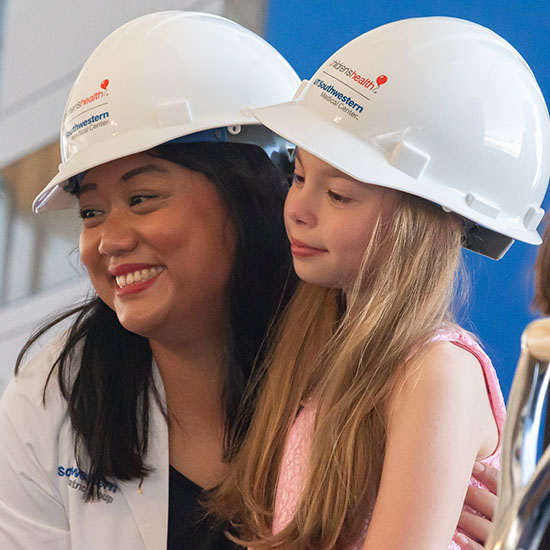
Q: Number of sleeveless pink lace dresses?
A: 1